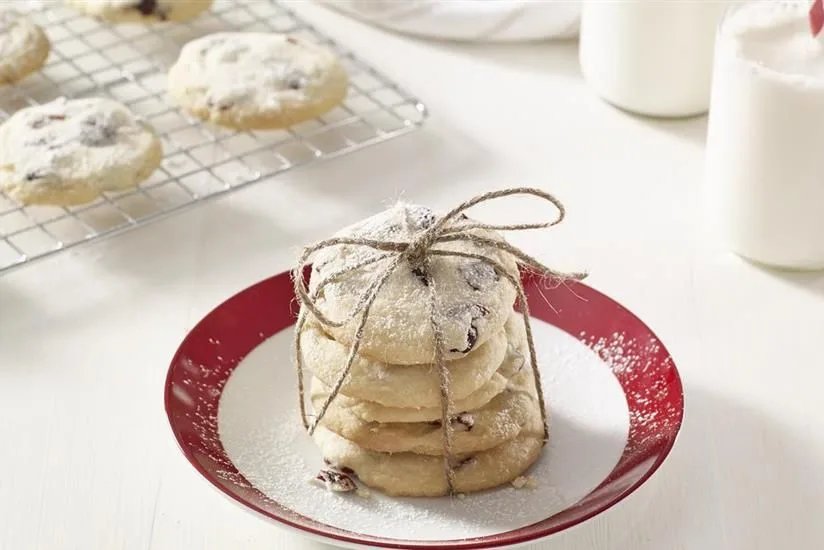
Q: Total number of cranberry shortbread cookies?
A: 9